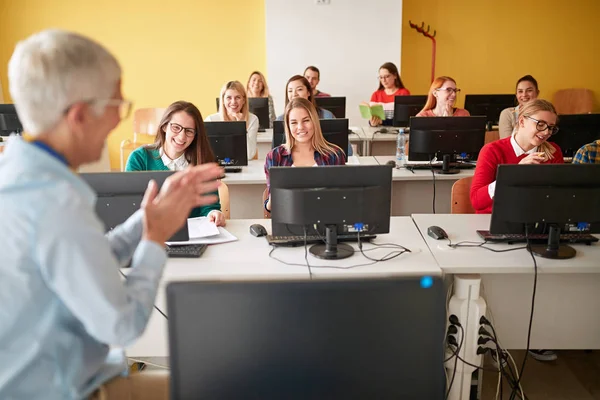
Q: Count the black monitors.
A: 13